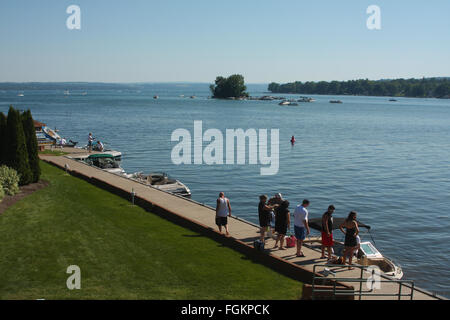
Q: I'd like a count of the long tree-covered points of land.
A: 1